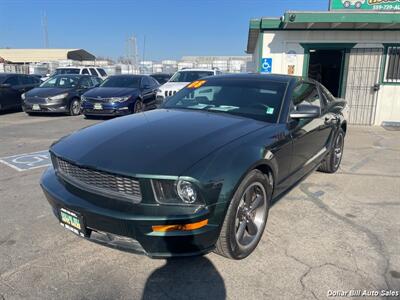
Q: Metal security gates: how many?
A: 1